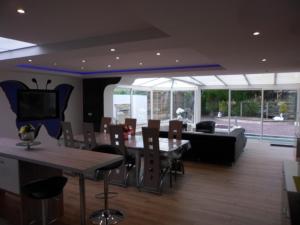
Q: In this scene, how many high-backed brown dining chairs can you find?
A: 8